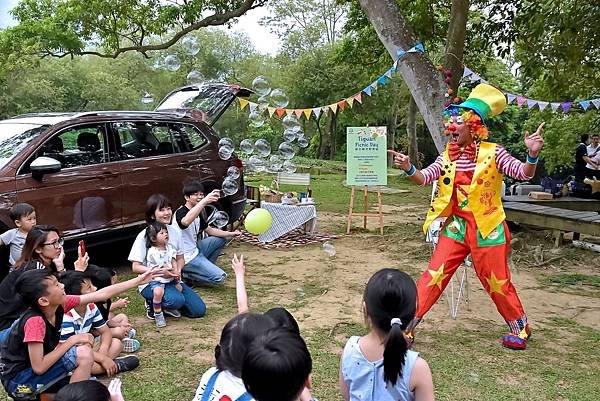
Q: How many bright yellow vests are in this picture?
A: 1